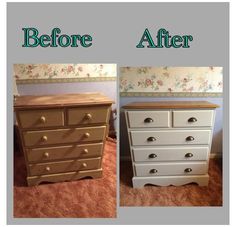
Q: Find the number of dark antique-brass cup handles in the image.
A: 8